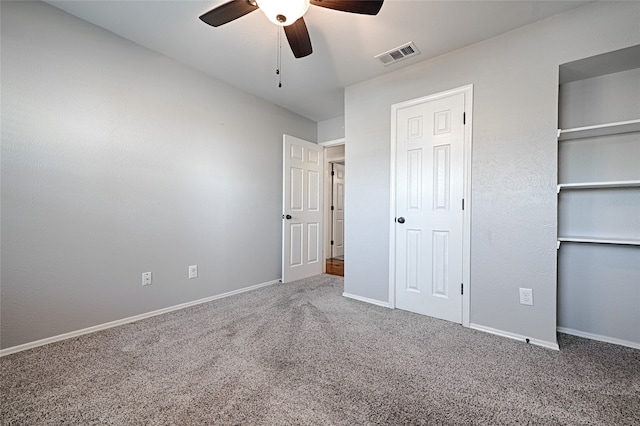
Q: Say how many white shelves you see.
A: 3